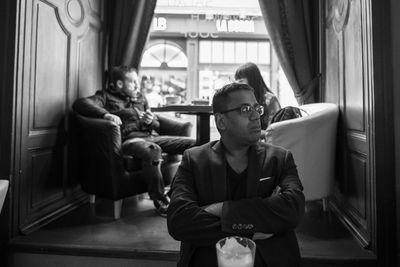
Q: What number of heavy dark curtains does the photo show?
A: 2